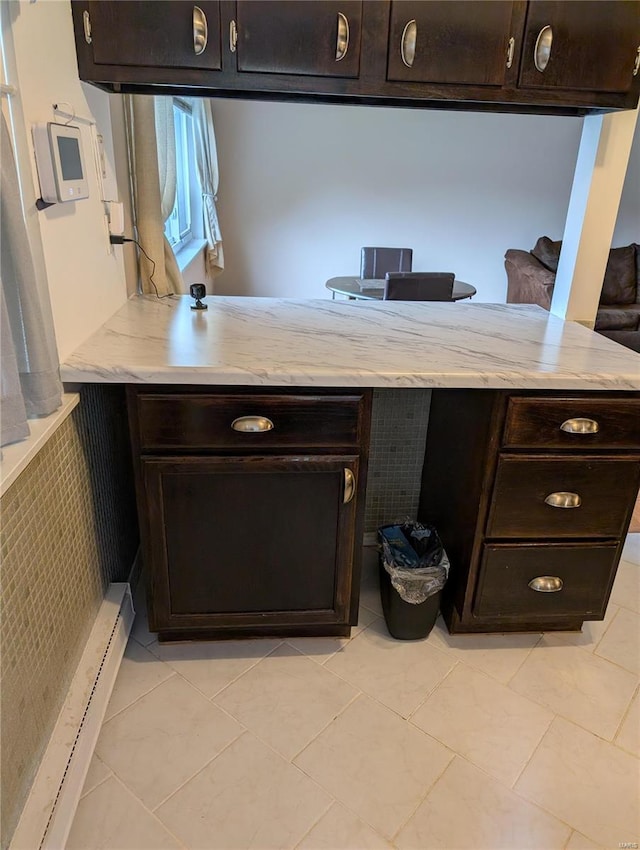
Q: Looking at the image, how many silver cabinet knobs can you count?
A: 9